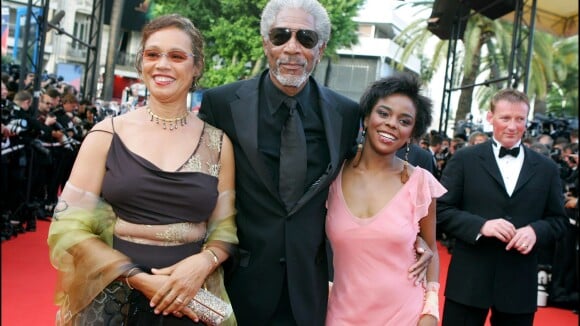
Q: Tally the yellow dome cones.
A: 0